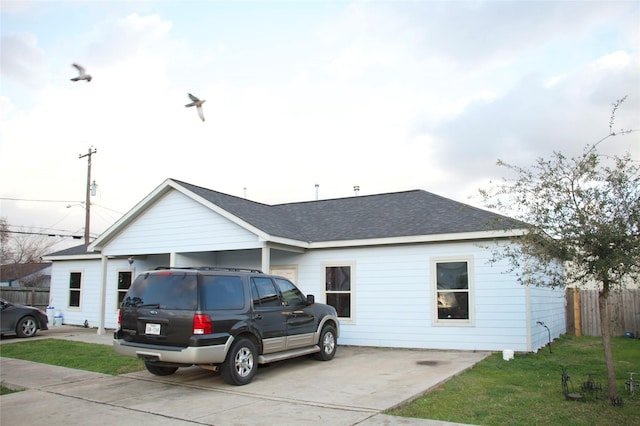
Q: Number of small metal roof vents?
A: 3